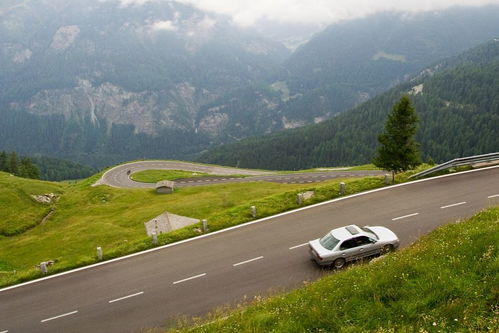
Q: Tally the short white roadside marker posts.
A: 8